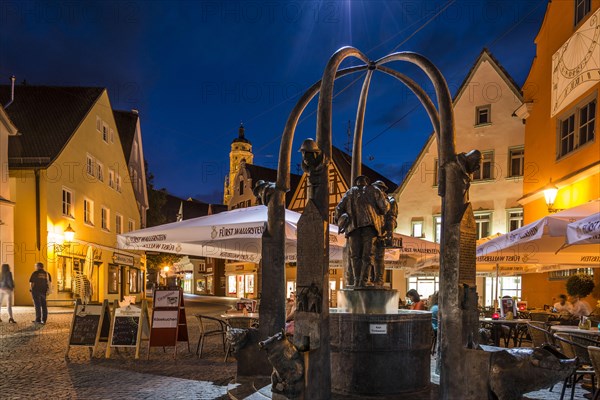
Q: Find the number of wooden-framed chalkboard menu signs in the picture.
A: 2